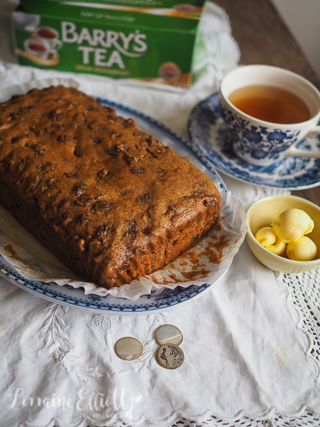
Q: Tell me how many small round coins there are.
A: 3